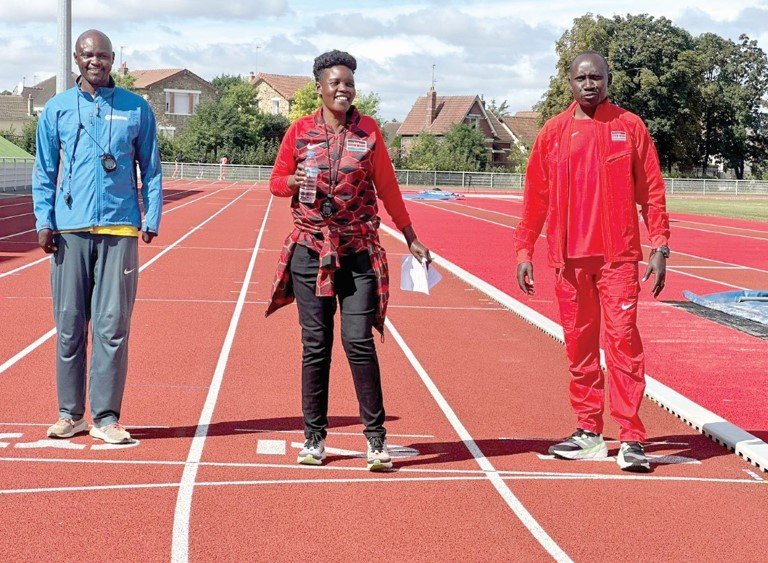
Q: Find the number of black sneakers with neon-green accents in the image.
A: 2